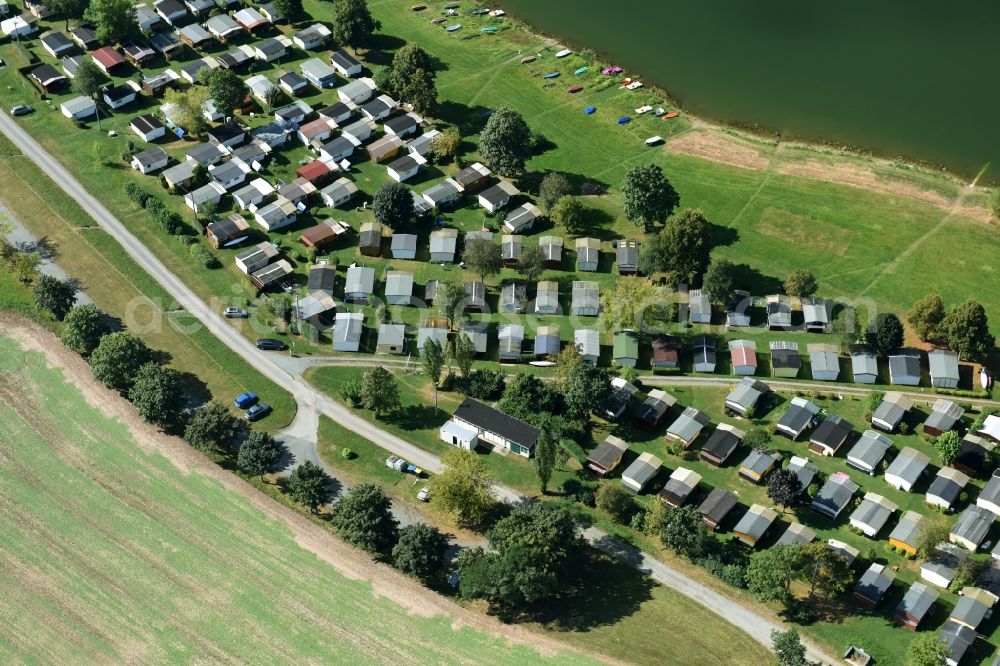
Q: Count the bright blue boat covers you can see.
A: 3